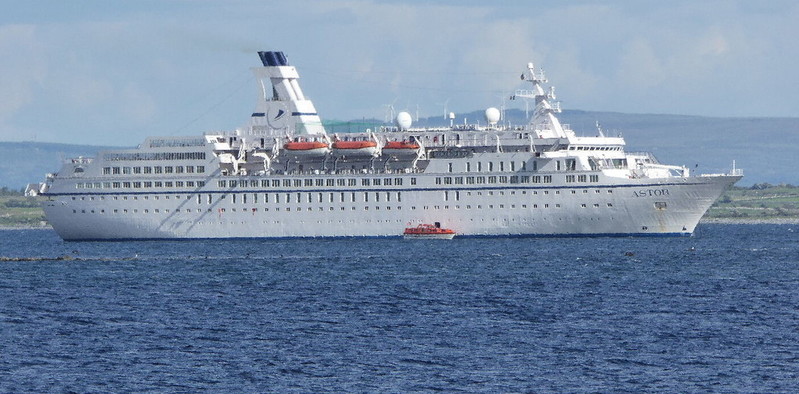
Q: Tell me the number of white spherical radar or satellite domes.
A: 2